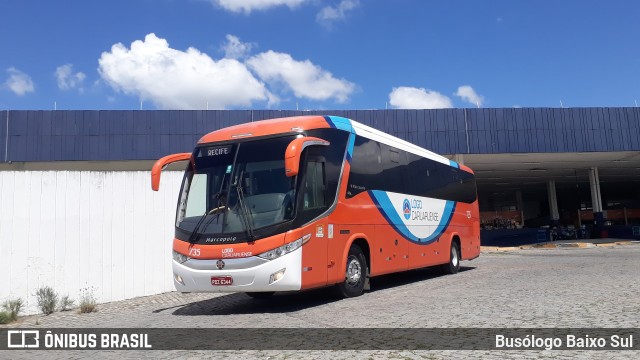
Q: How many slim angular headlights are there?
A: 2